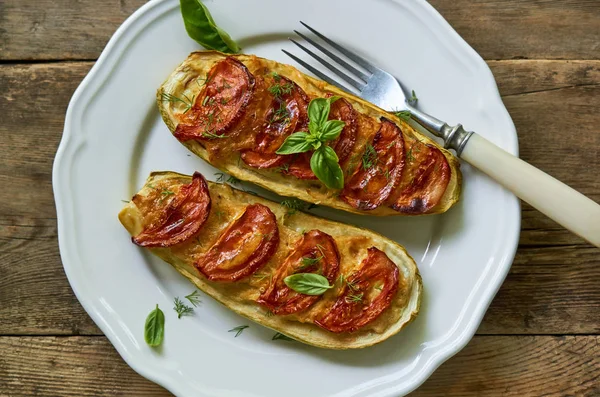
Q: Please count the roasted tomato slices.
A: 9